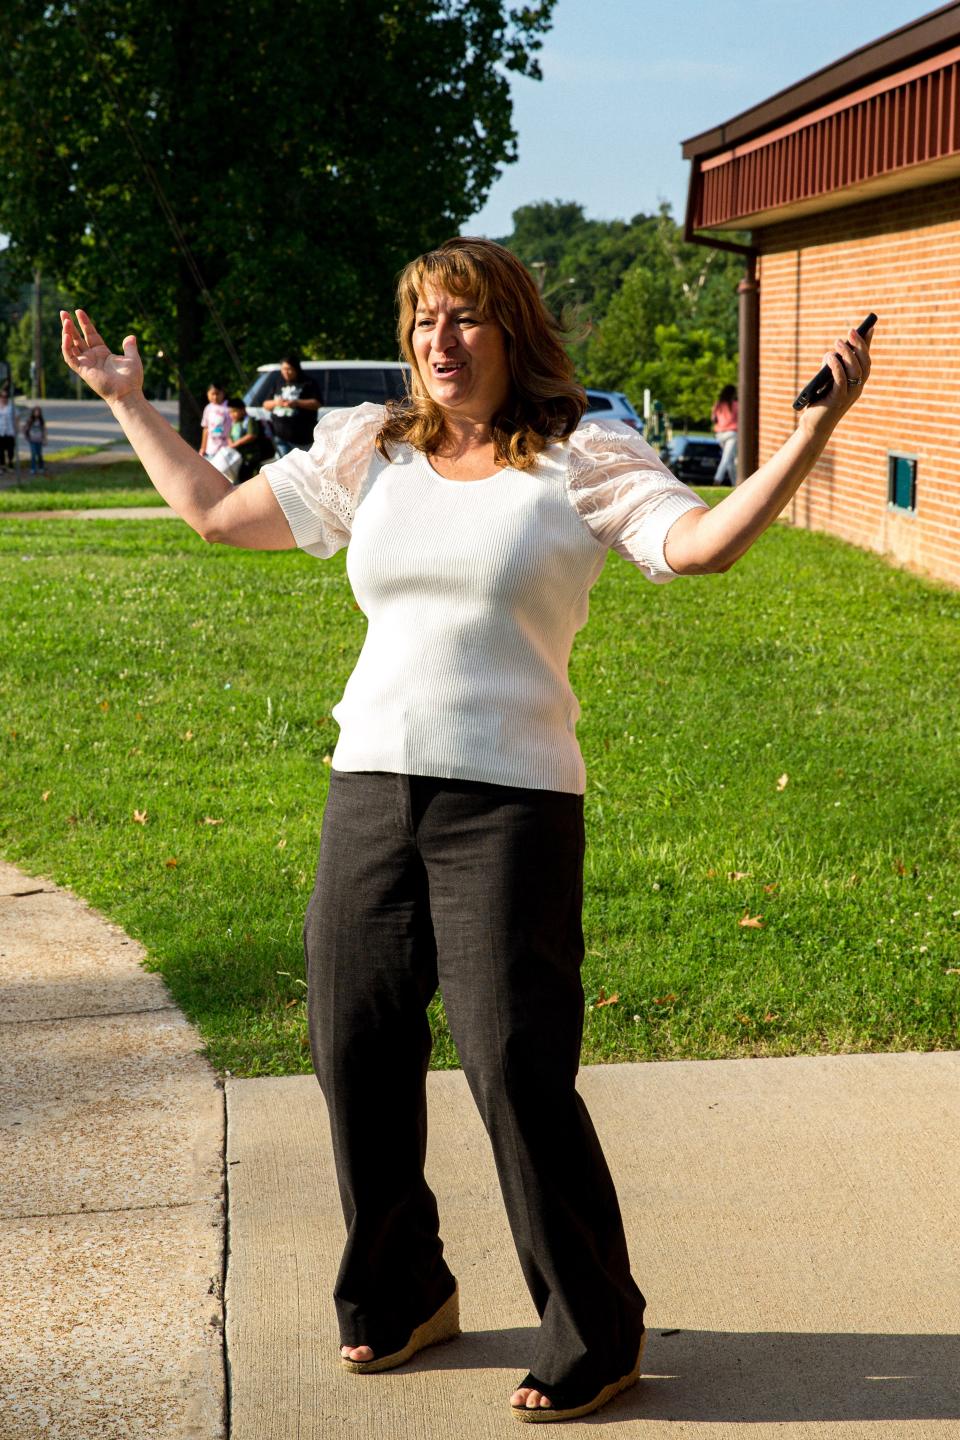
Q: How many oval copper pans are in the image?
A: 0